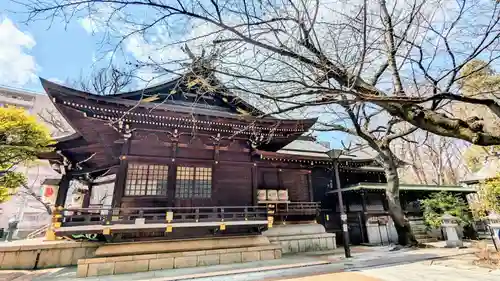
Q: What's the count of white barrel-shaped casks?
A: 3